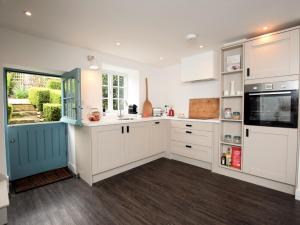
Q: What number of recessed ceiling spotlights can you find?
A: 5